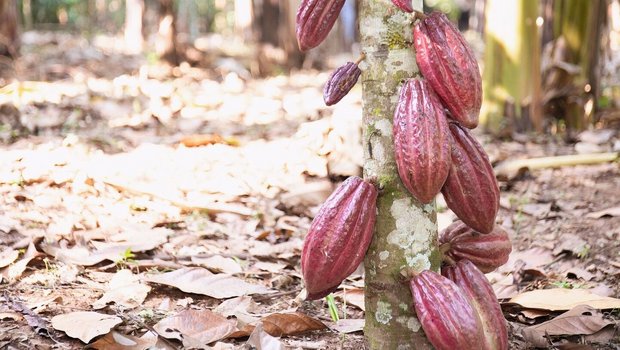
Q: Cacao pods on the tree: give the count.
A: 10